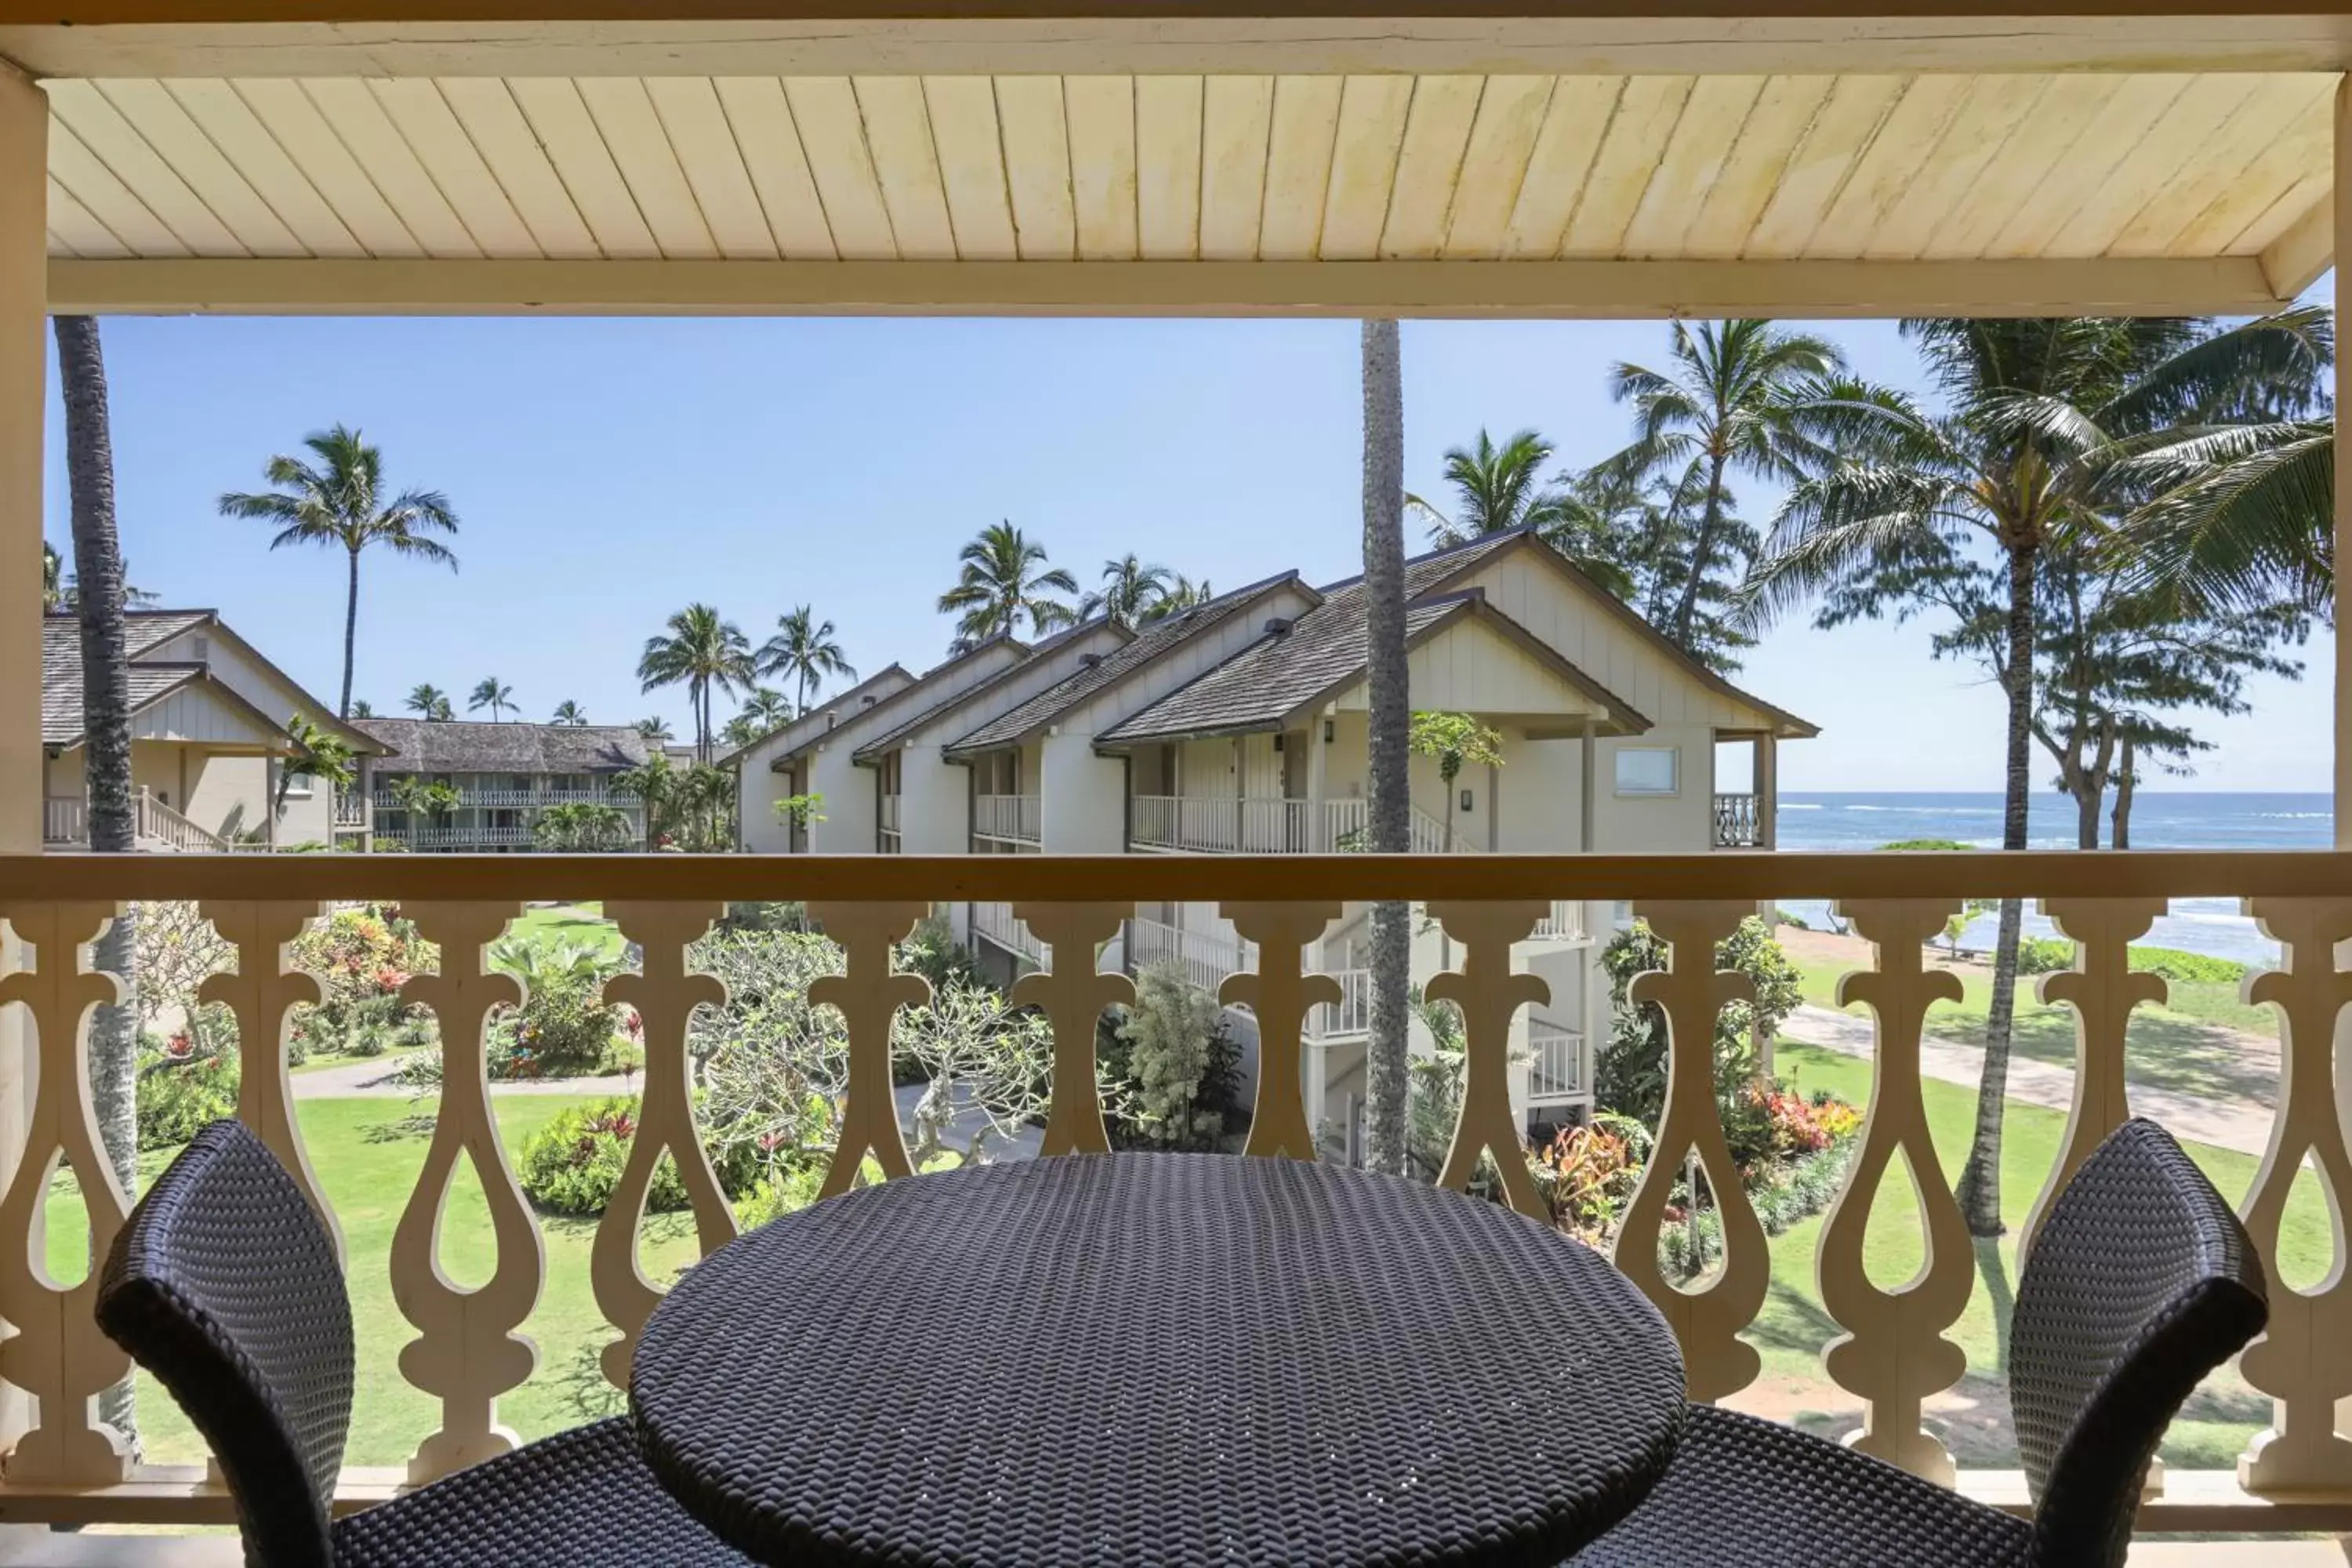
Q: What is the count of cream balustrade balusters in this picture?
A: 12